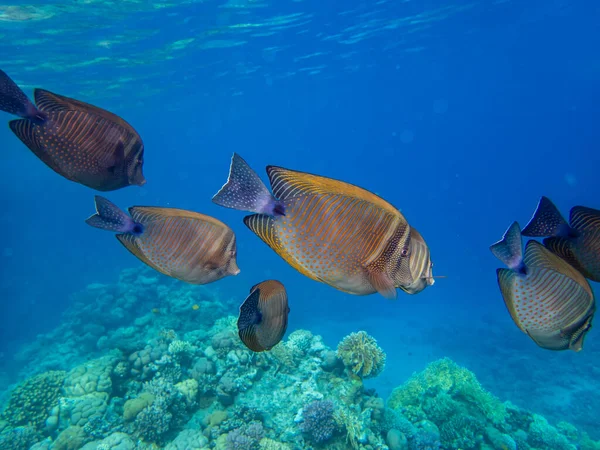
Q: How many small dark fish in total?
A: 1